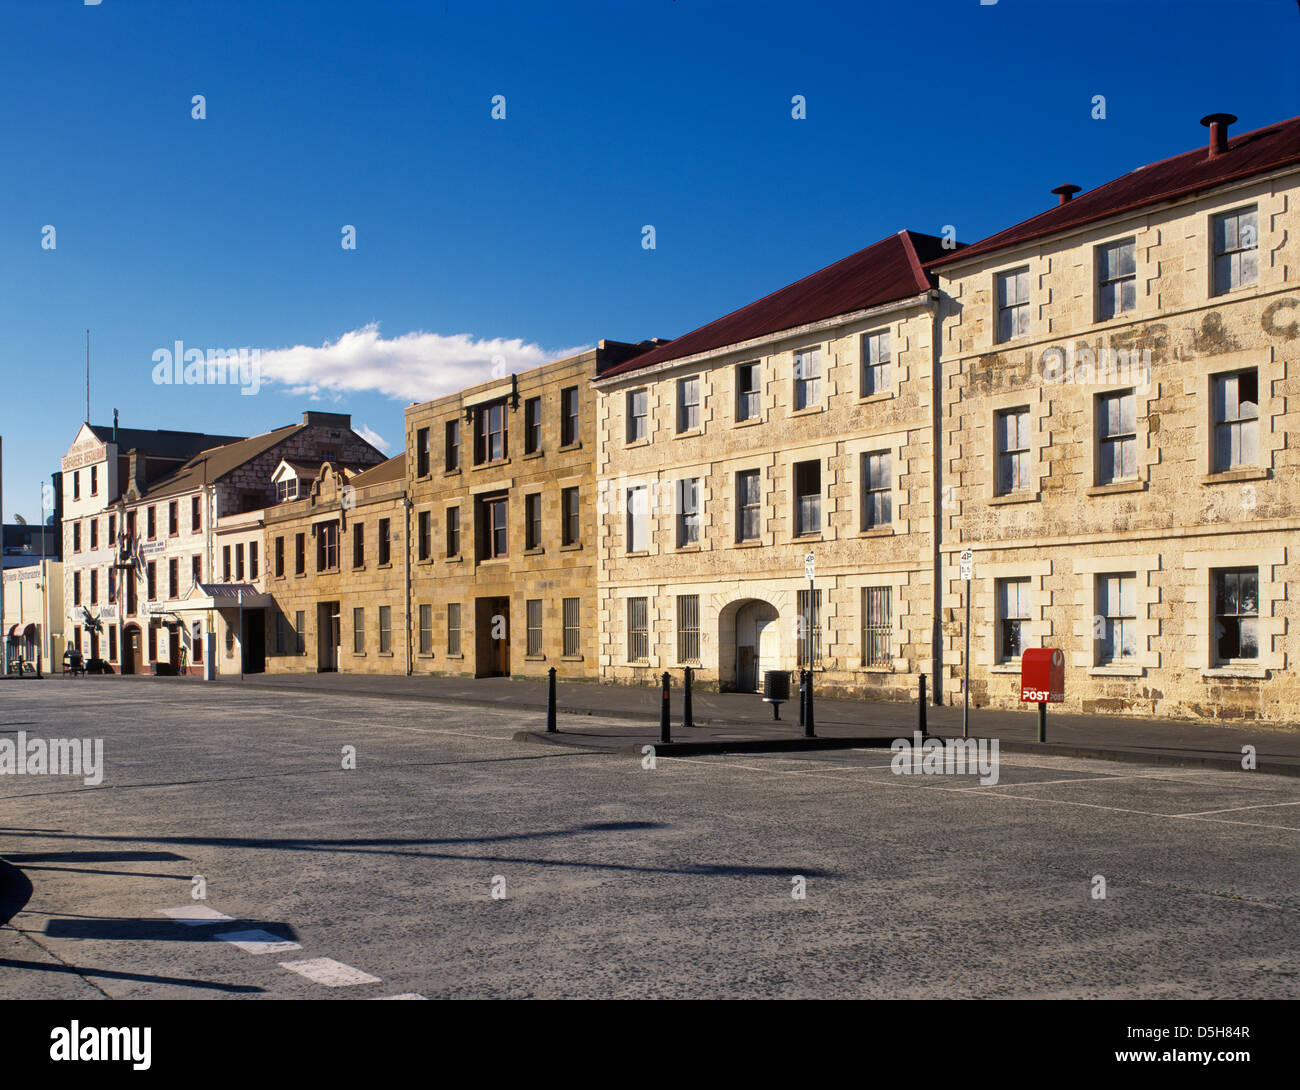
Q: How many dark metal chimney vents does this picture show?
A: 2